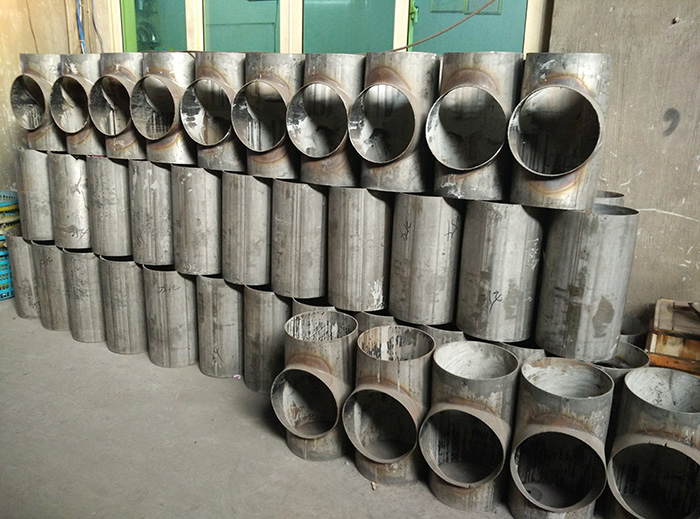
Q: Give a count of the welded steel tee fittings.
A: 15